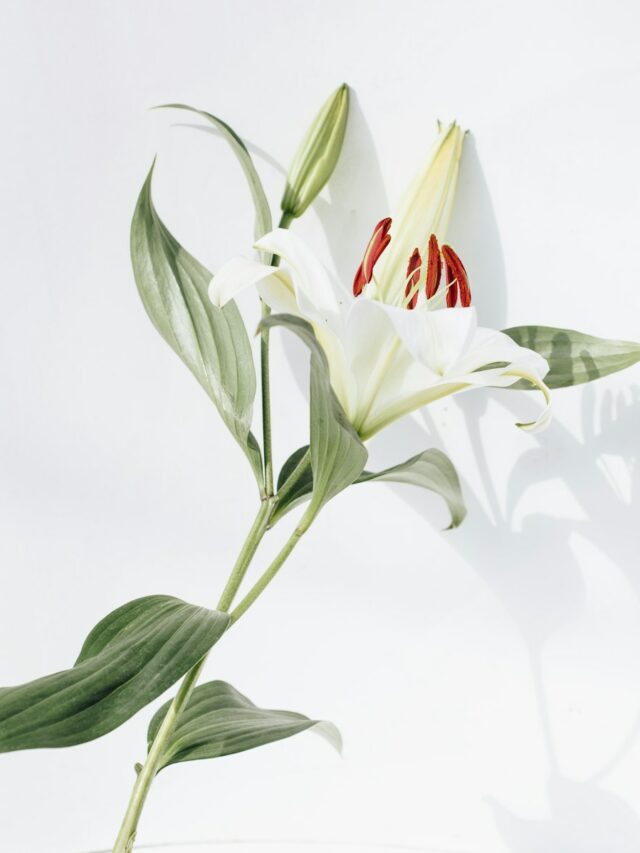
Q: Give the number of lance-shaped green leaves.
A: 7